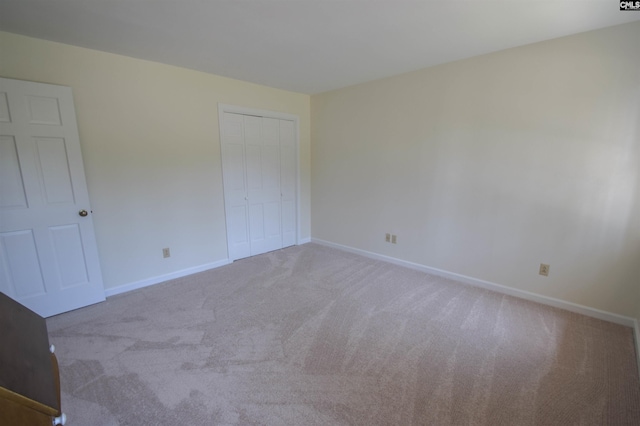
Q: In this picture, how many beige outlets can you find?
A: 4